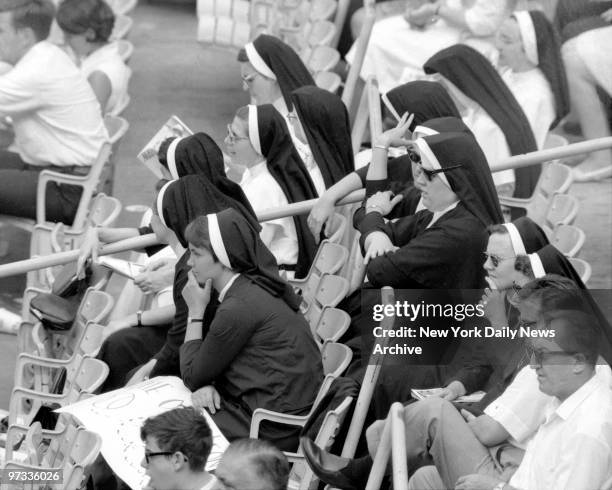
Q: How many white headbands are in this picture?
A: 11